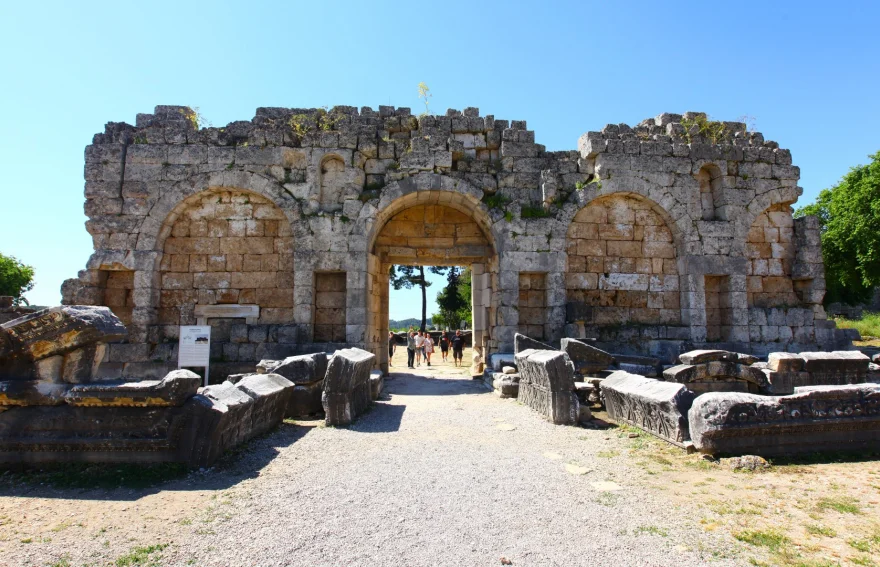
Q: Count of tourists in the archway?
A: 7